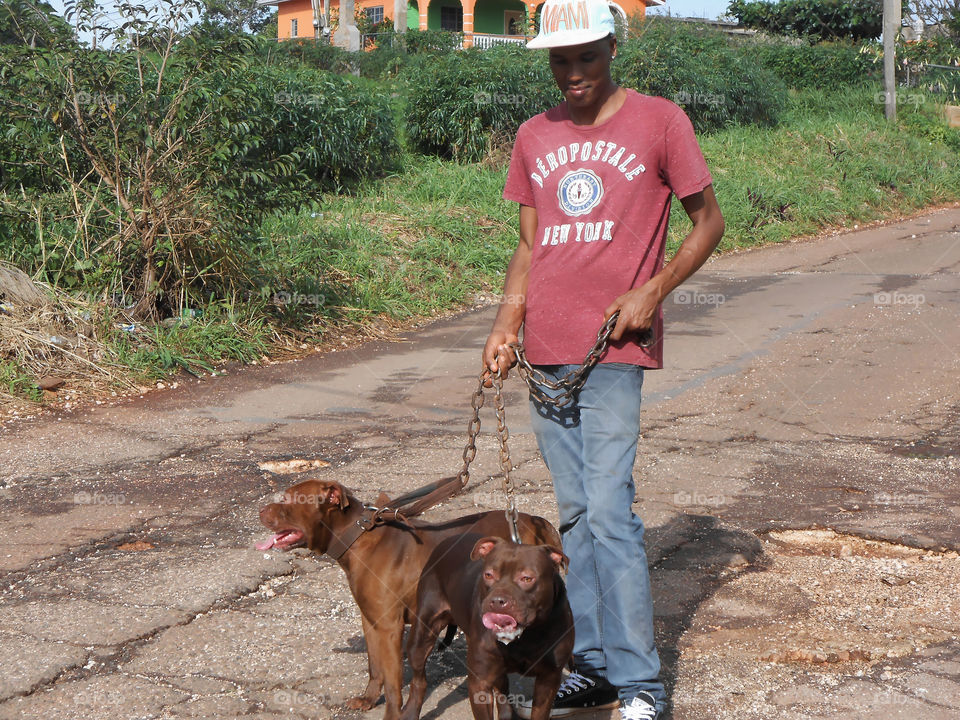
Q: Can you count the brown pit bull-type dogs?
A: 2